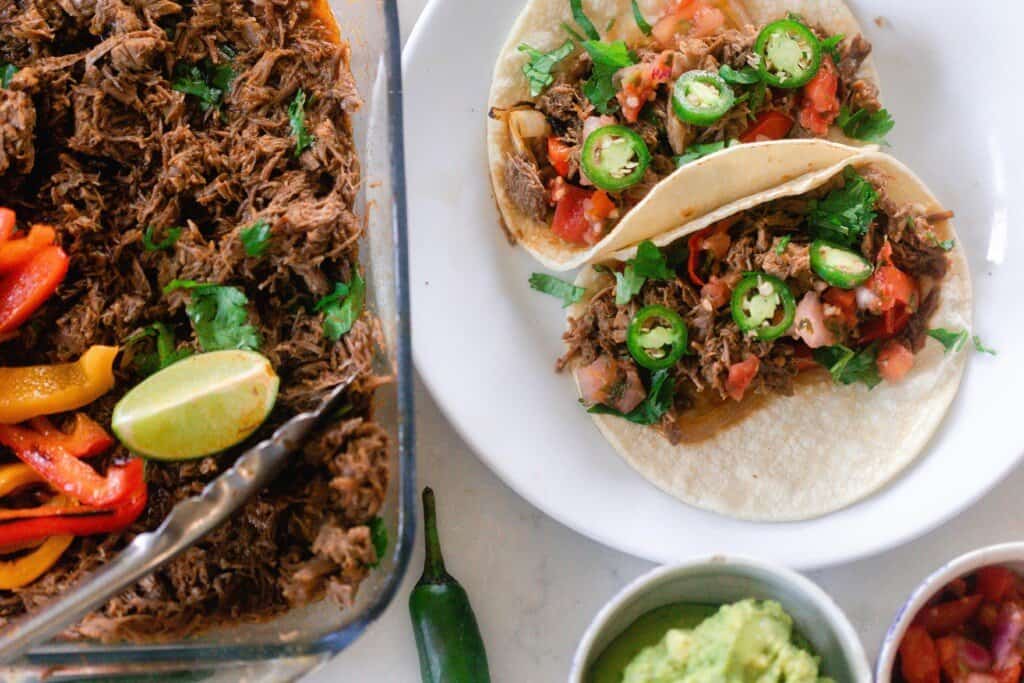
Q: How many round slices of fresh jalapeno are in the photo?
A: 6